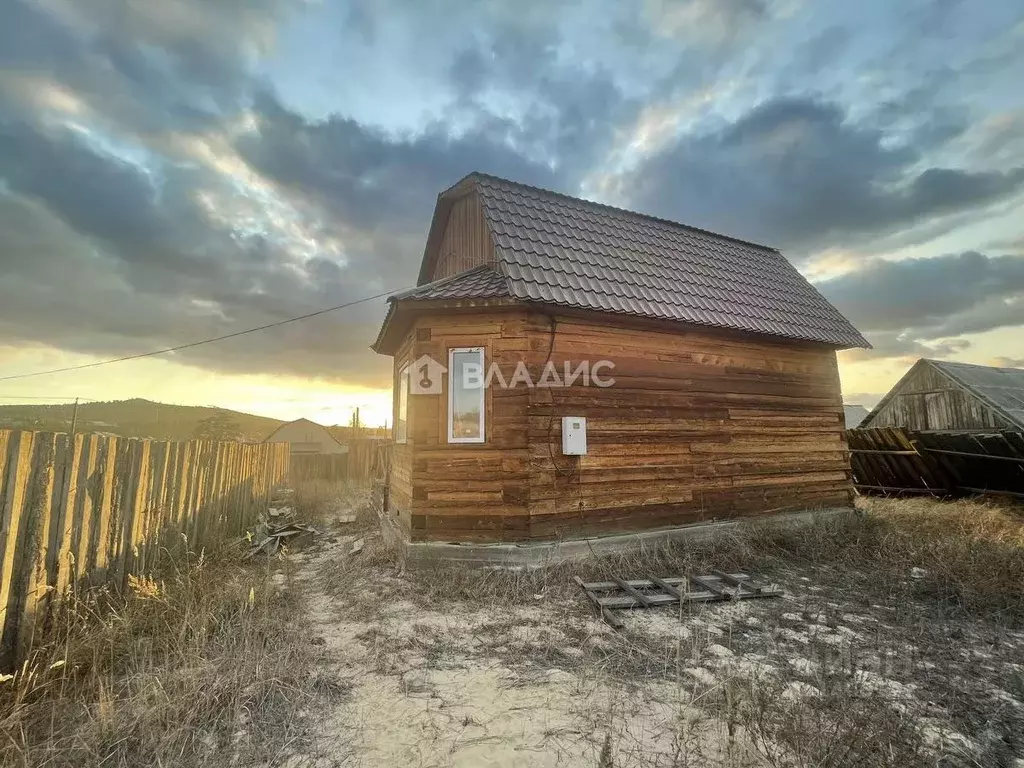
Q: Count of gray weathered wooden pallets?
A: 1